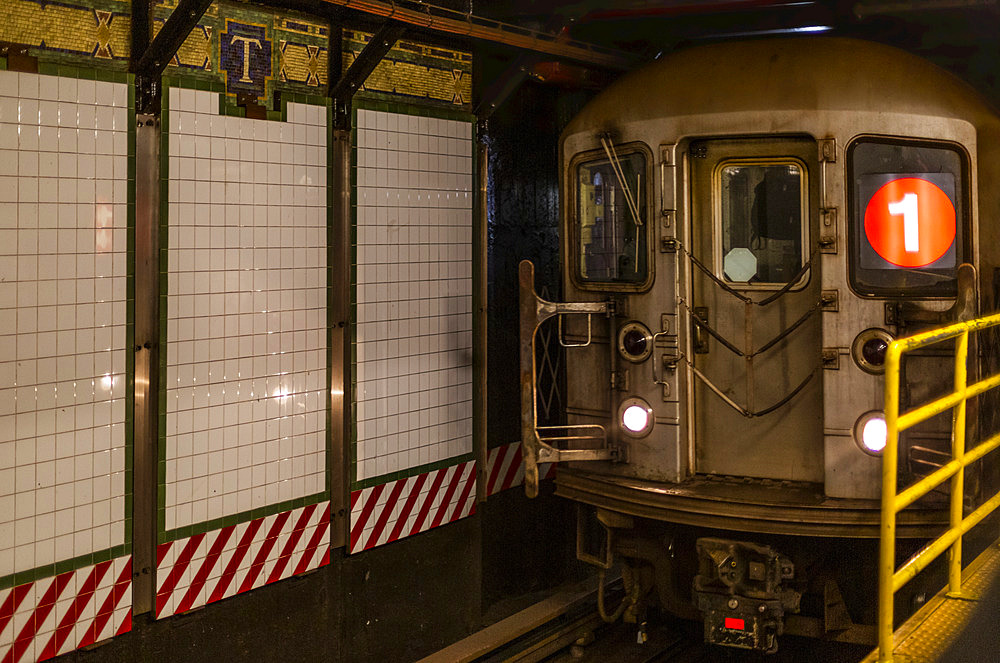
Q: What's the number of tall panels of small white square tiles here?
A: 3